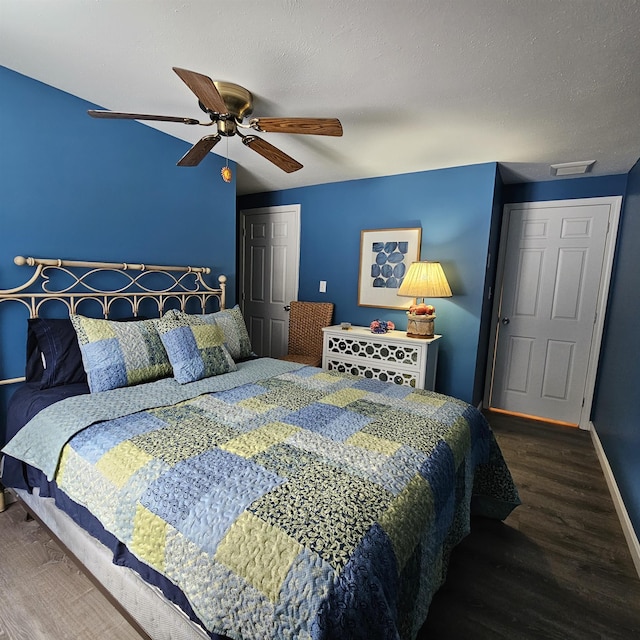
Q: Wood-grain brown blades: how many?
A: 5